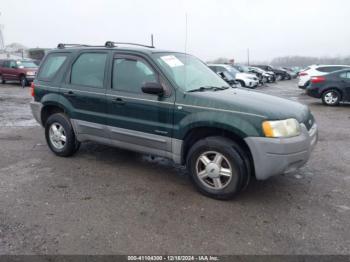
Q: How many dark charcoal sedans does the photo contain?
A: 1